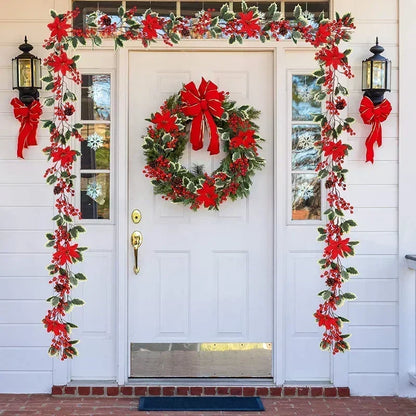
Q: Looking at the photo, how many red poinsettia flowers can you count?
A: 15